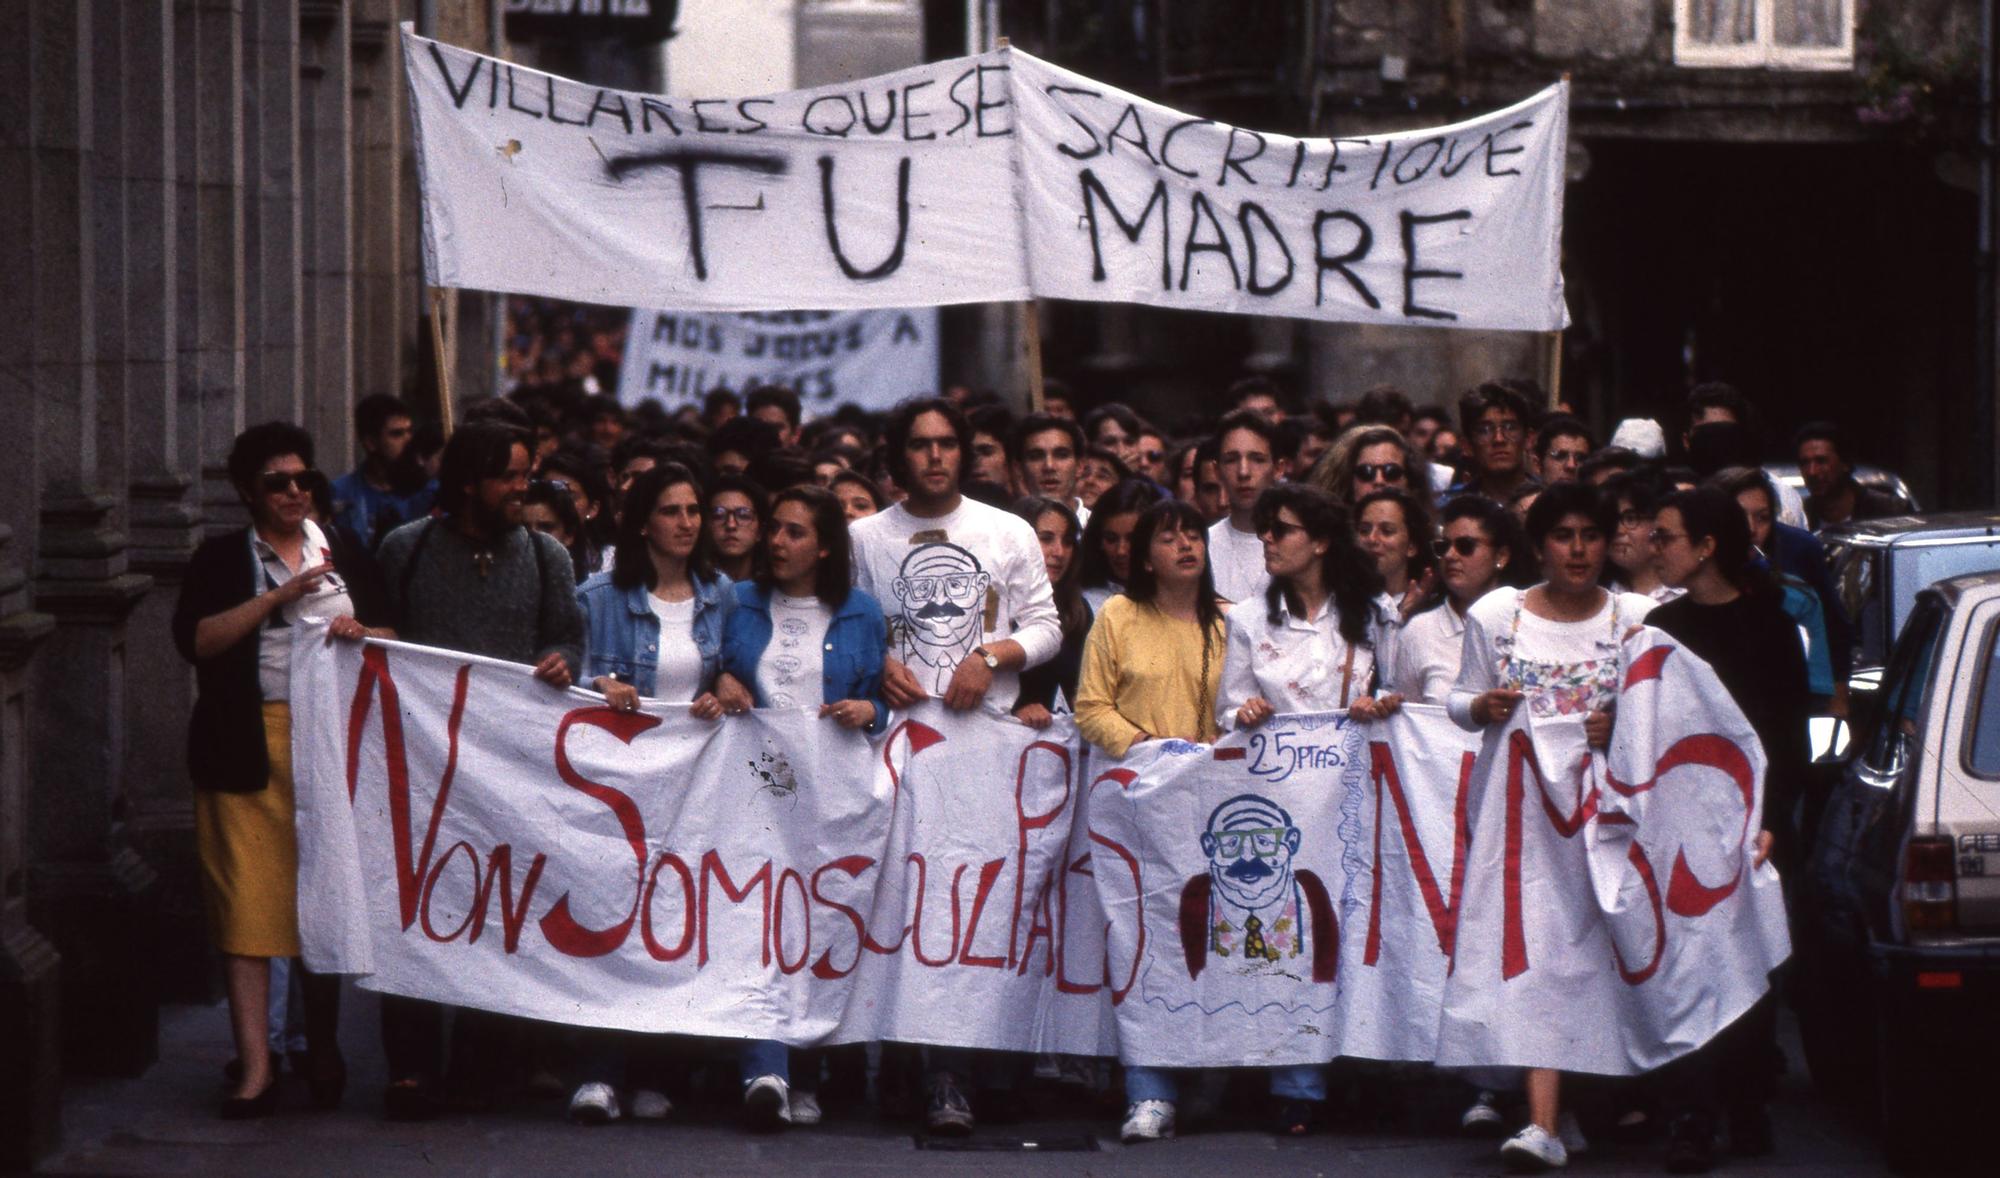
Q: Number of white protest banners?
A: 3